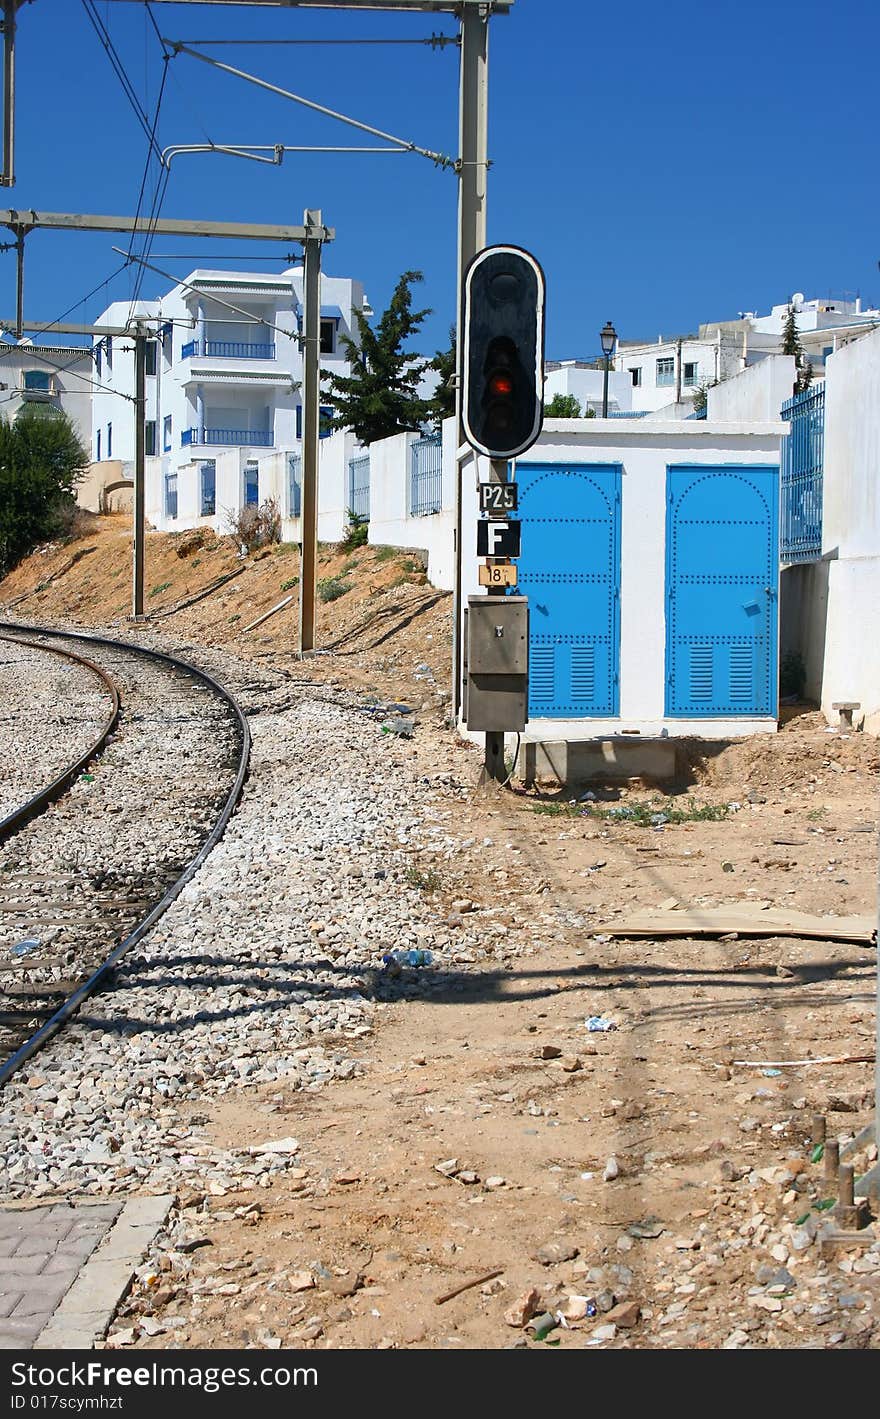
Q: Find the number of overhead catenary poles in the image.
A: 3